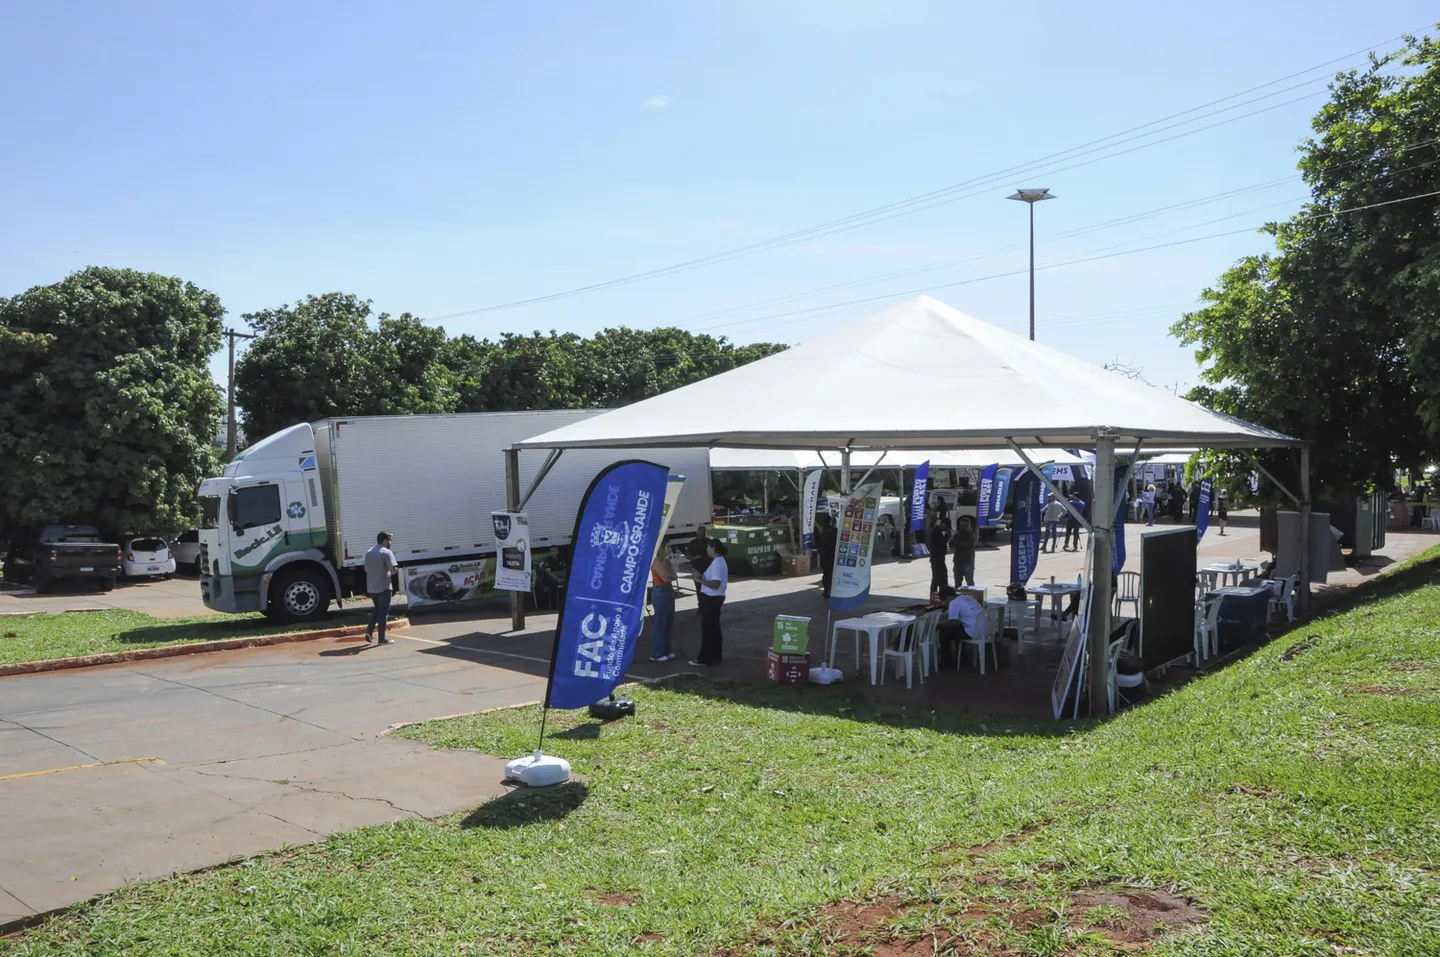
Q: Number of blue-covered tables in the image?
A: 1